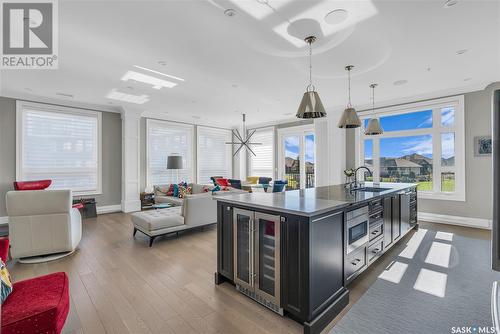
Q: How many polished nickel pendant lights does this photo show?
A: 3